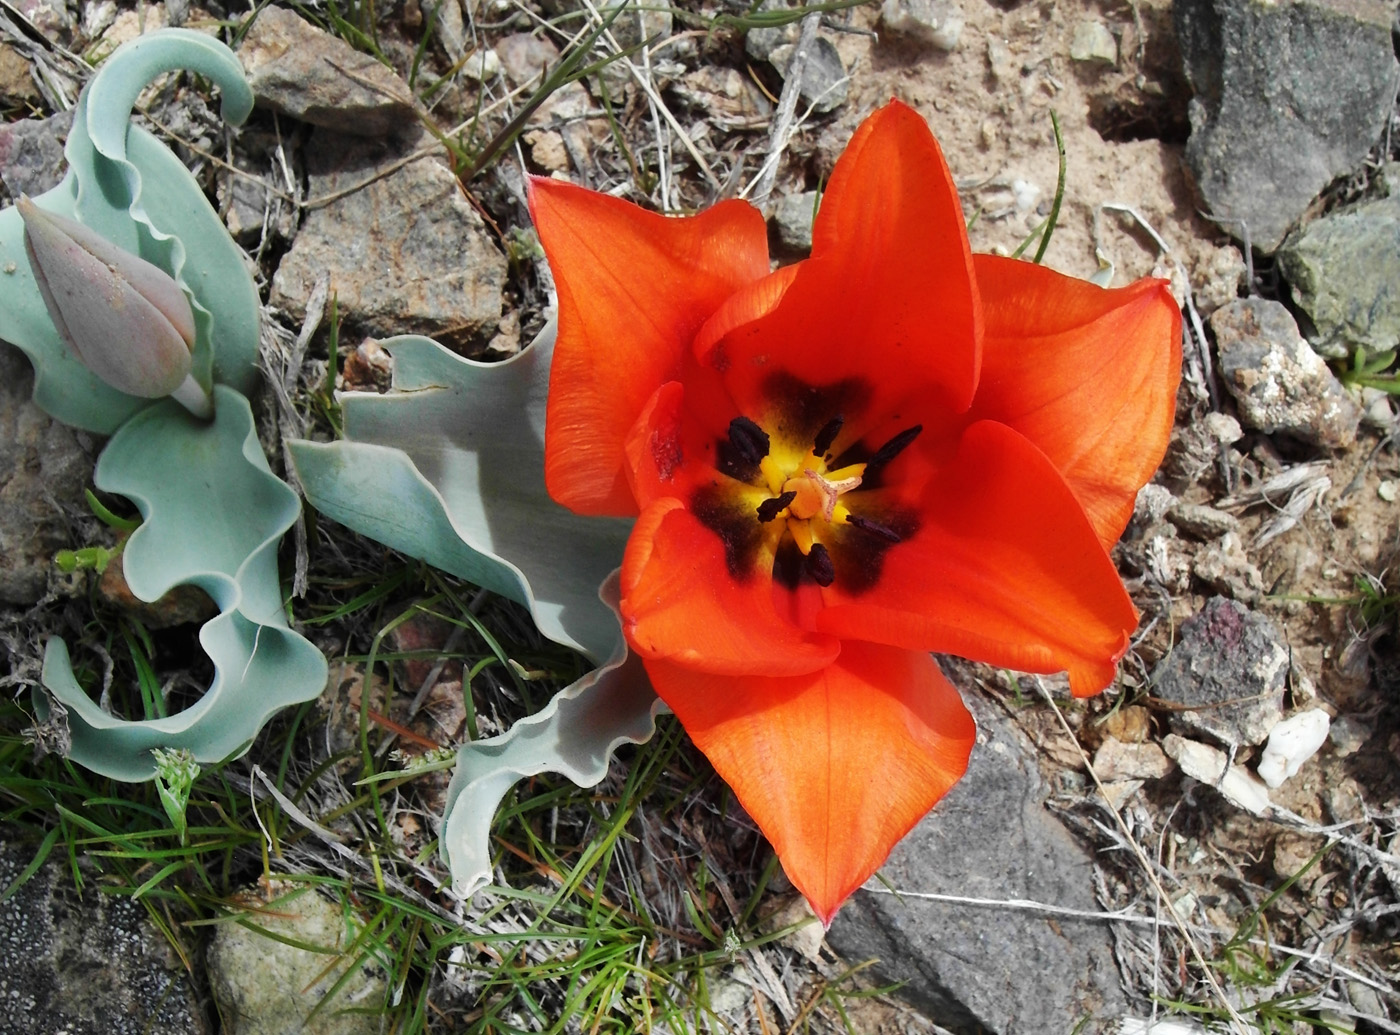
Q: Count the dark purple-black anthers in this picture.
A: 6